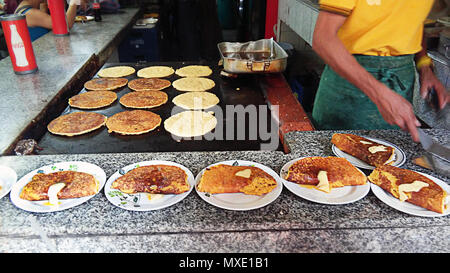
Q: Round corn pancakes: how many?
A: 12